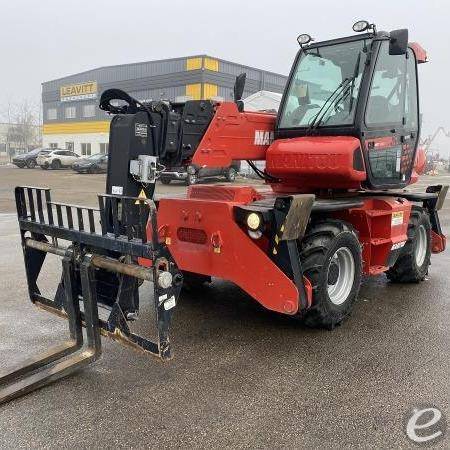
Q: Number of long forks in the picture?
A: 2